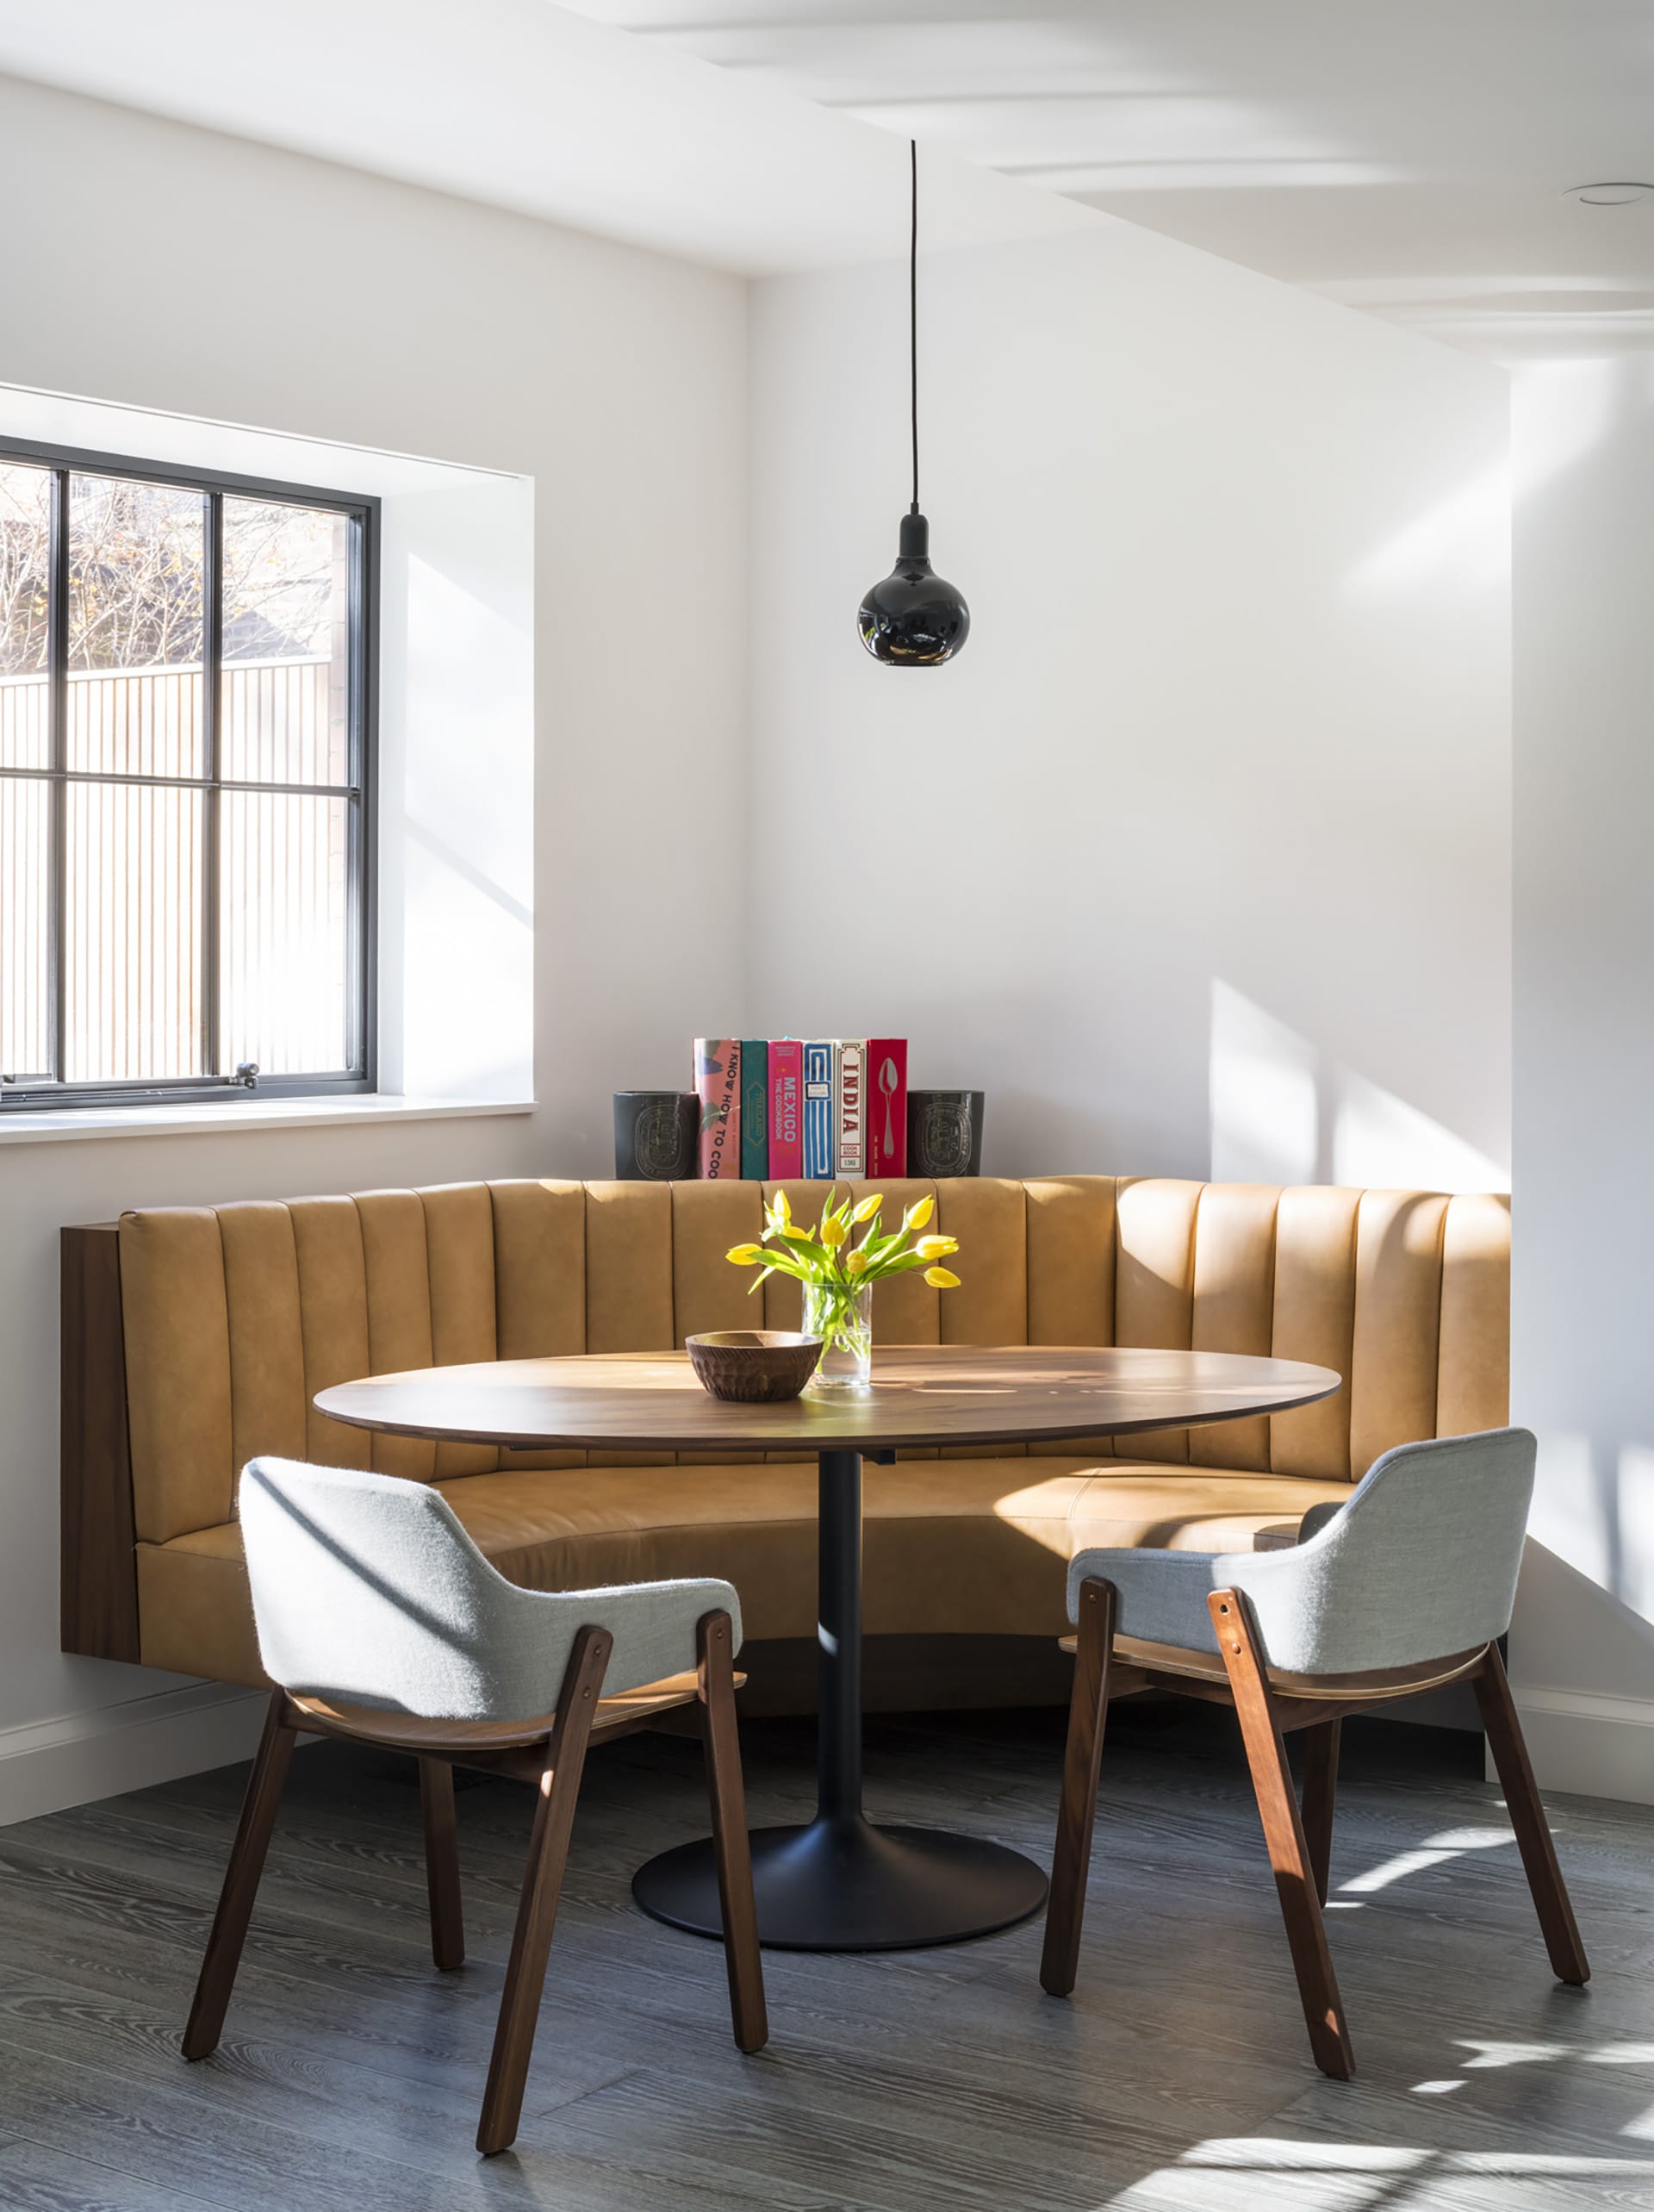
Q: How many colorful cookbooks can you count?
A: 6